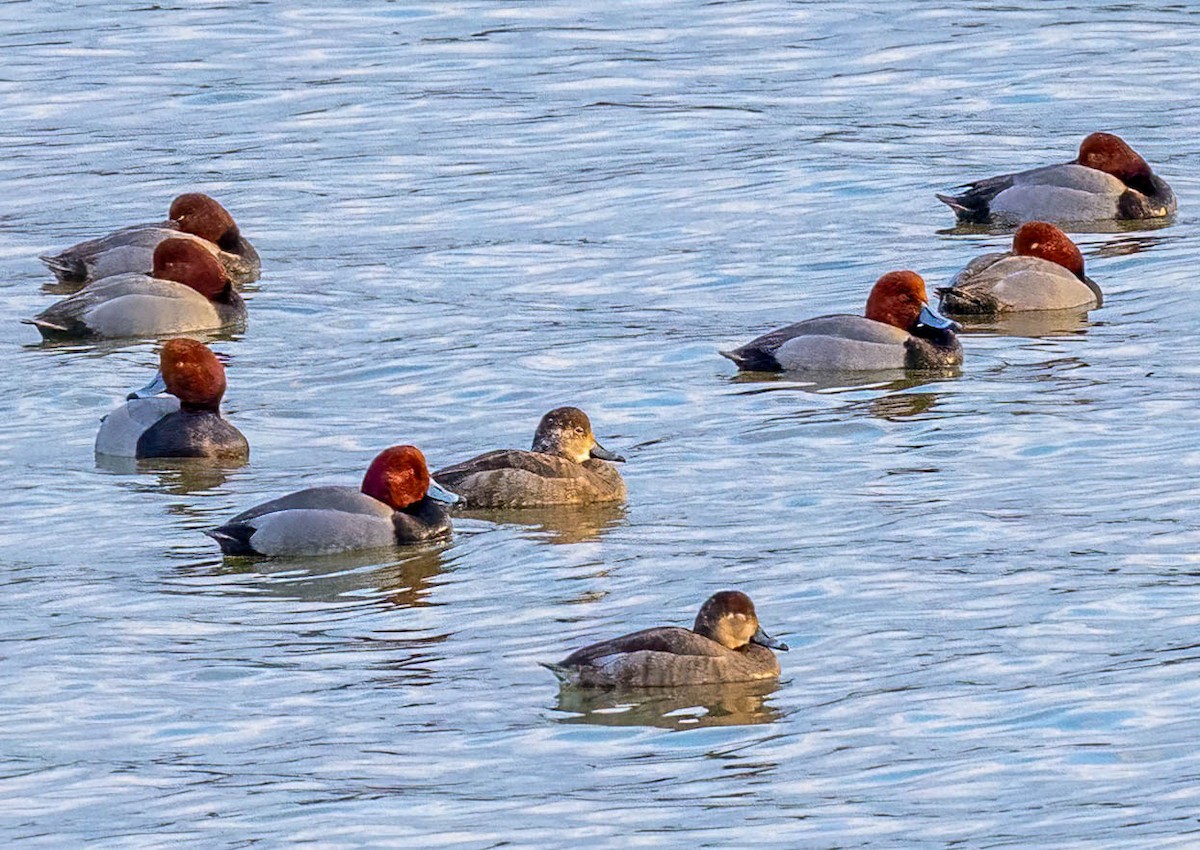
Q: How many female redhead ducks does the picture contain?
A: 2